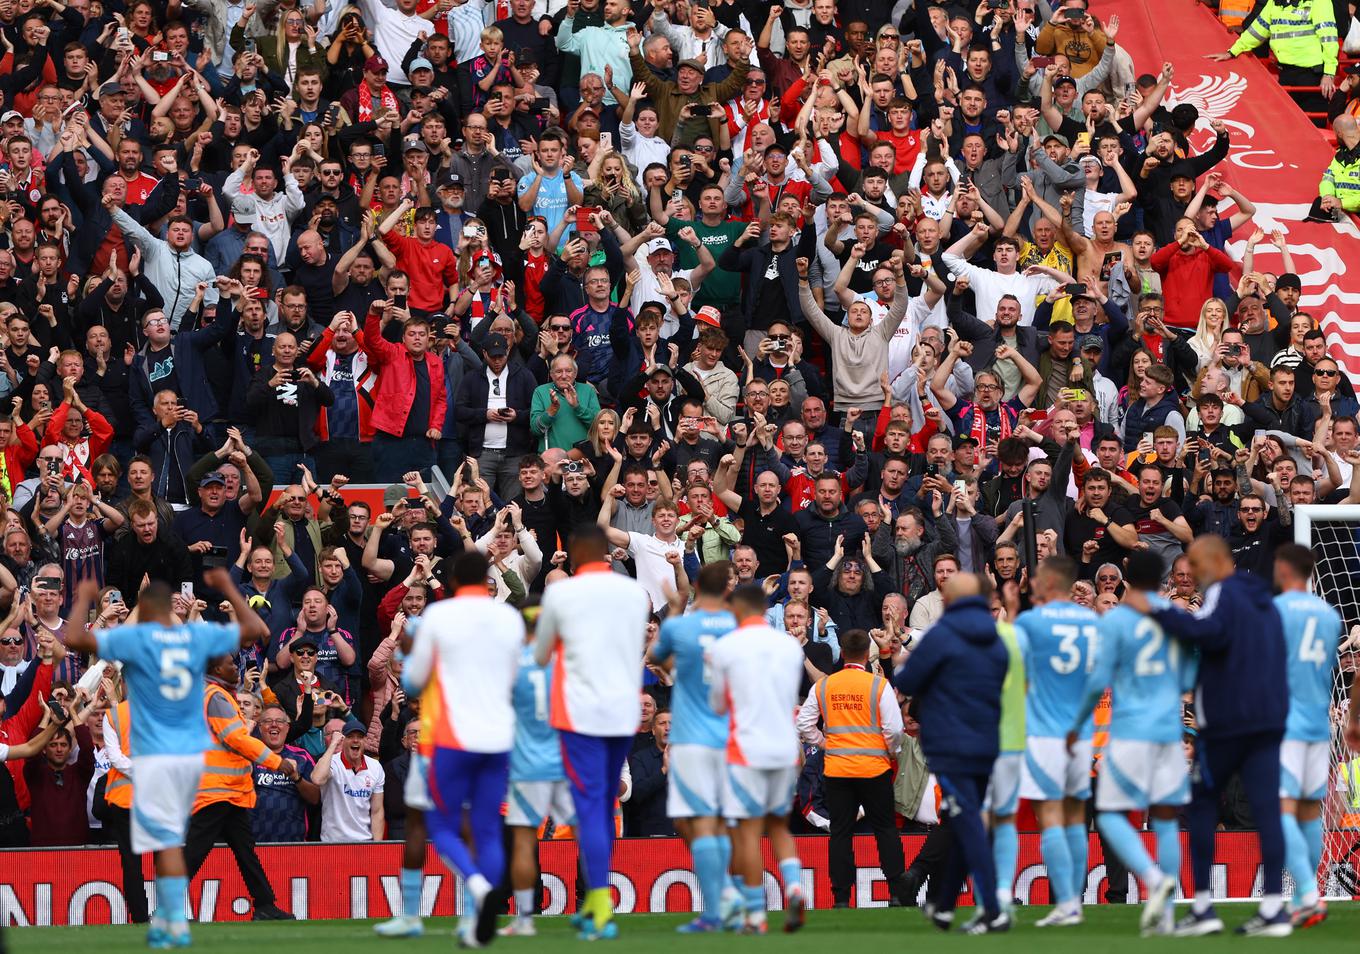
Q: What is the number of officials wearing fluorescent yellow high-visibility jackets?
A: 2